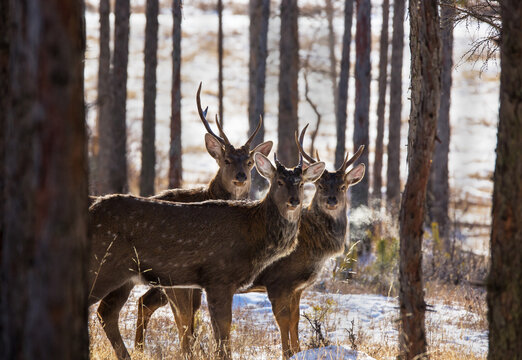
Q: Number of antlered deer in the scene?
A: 3